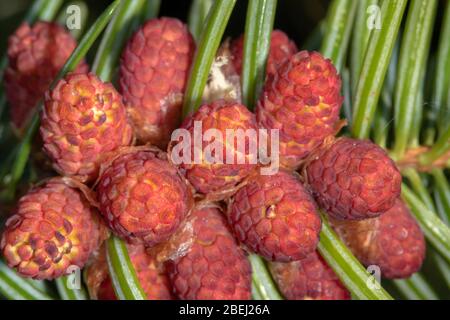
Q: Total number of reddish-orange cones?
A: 14